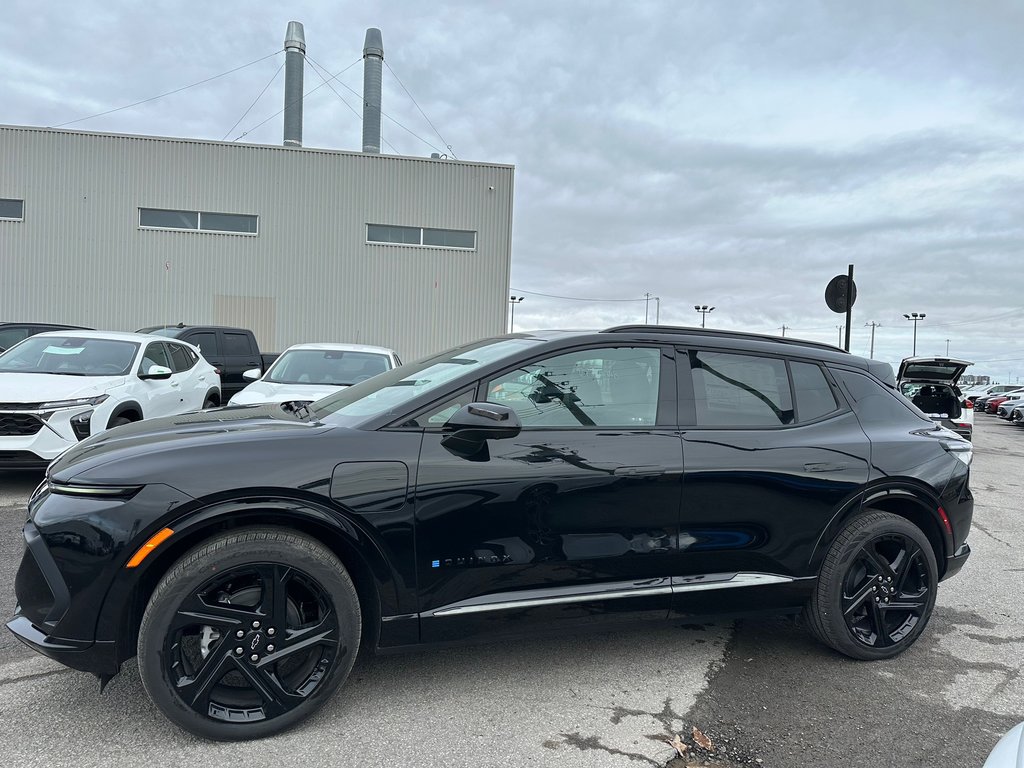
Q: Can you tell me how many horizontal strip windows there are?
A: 3